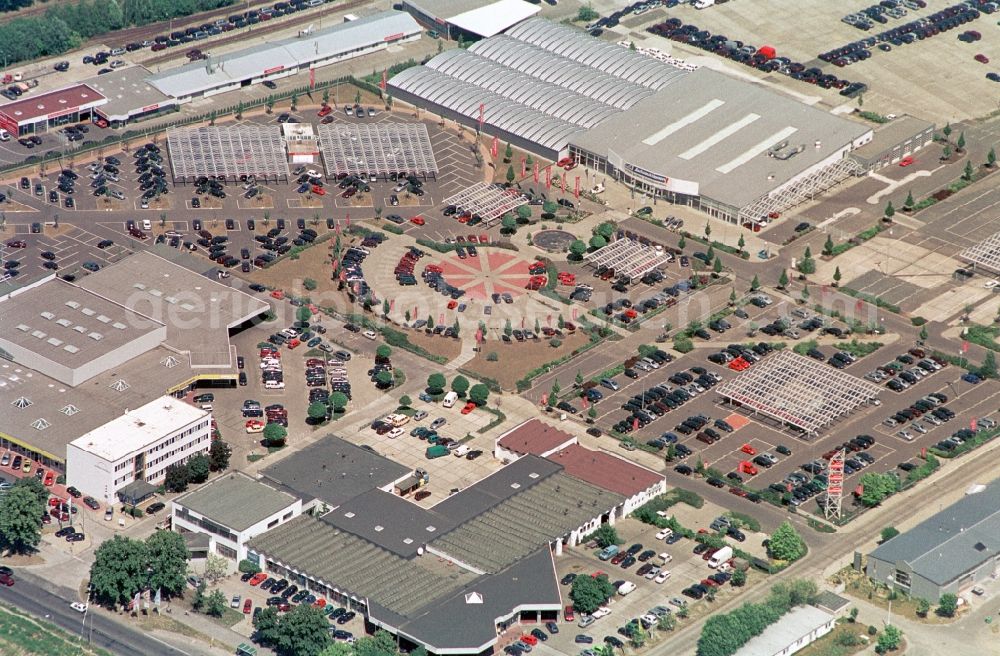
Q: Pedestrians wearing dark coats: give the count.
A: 0